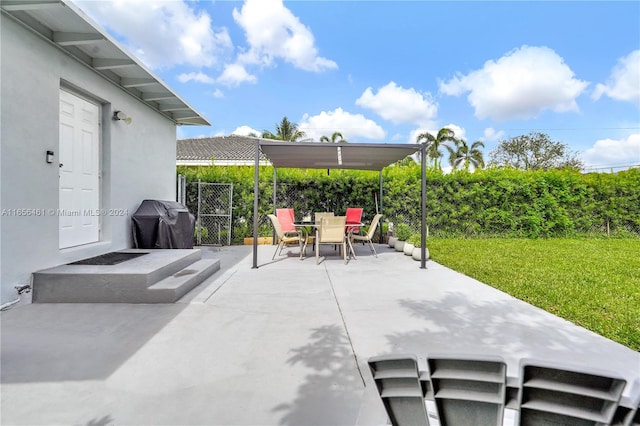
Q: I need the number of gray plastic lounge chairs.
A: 3